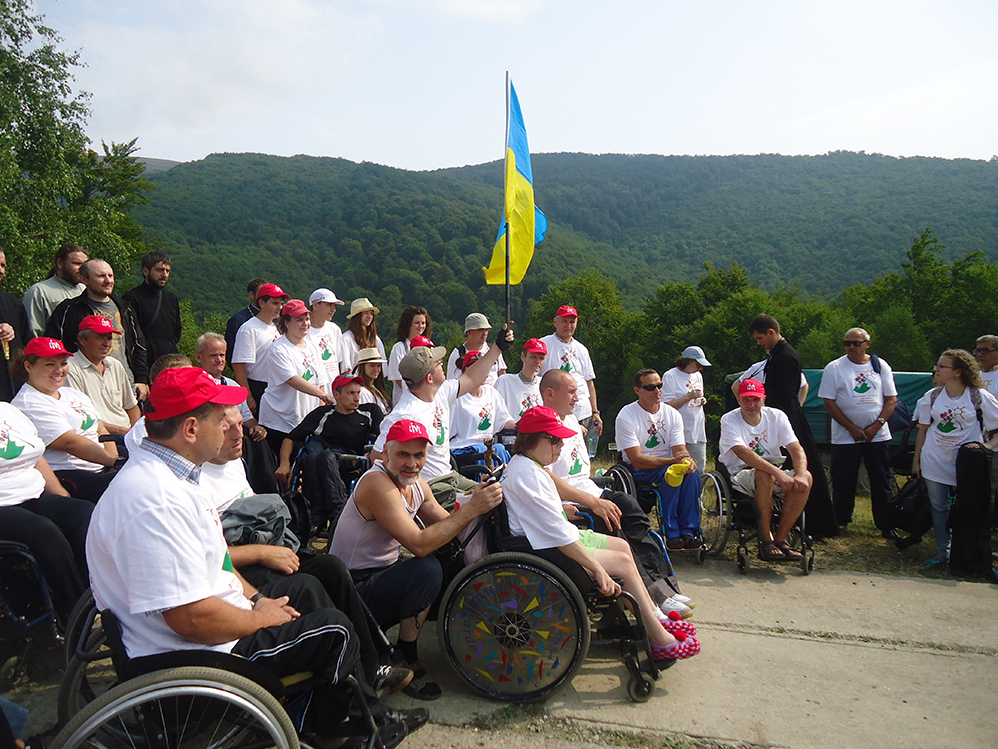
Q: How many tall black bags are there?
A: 1